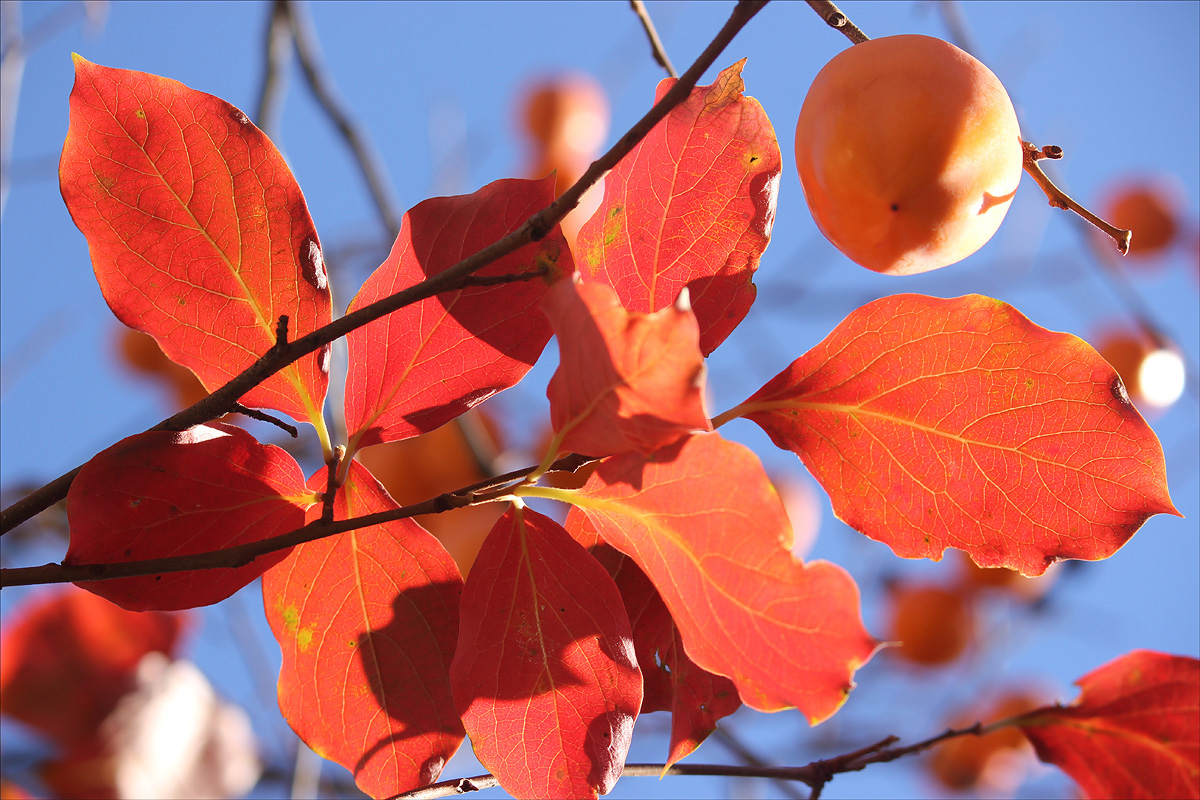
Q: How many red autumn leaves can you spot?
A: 11